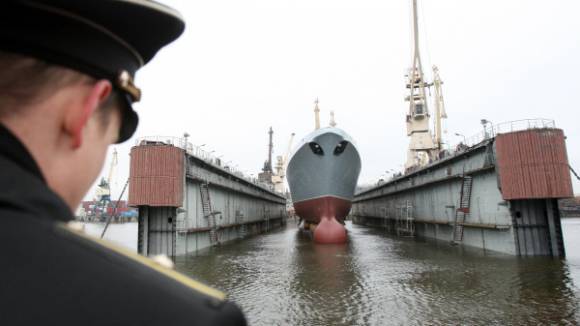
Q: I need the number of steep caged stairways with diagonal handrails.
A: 2